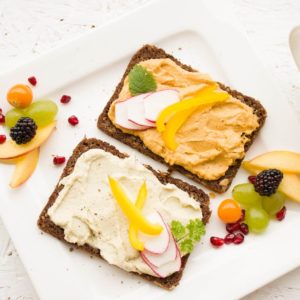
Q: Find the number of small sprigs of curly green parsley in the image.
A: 1